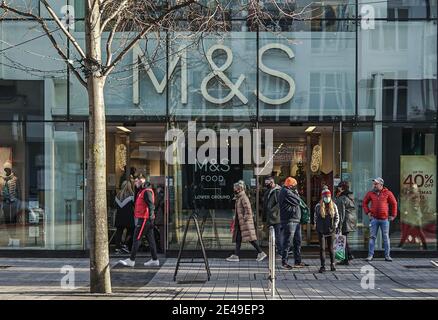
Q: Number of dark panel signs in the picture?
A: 1